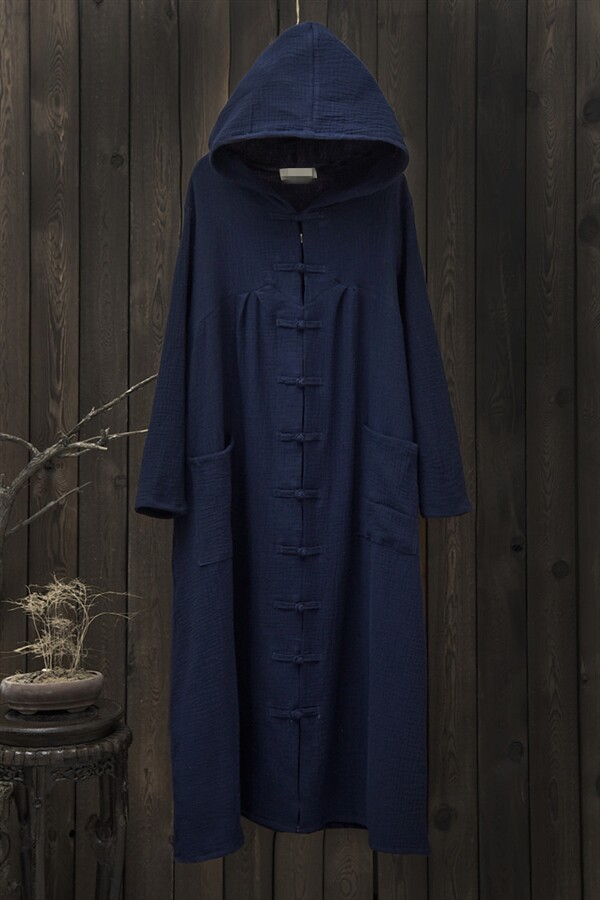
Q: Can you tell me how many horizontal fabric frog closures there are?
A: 10